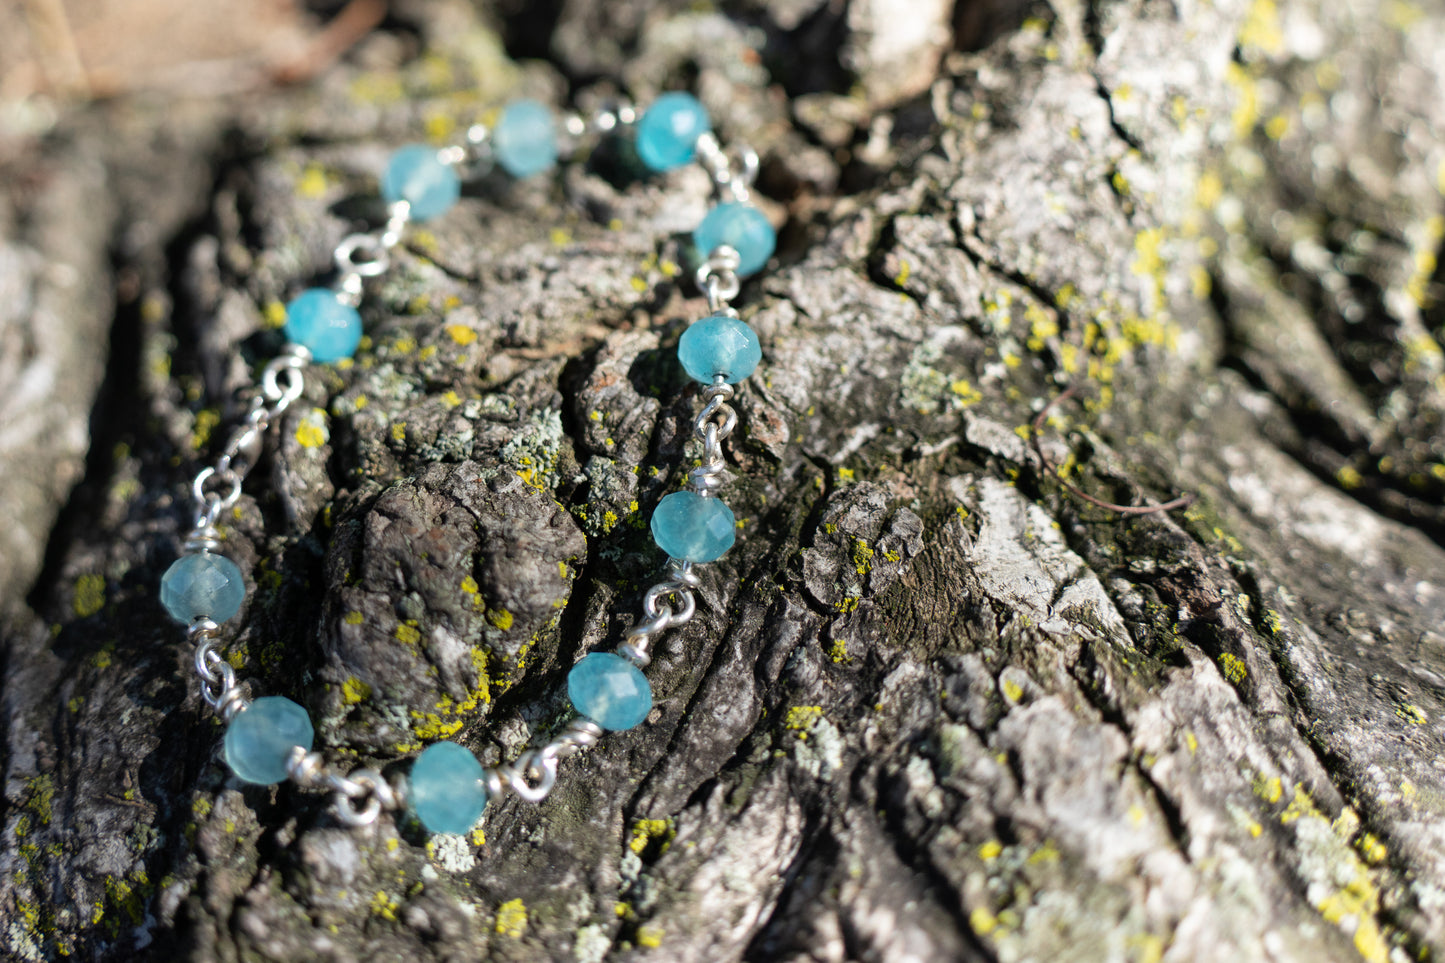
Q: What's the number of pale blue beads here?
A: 11